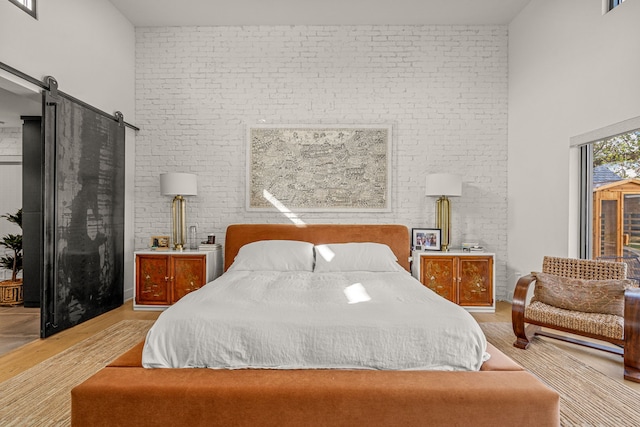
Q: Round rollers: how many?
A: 2